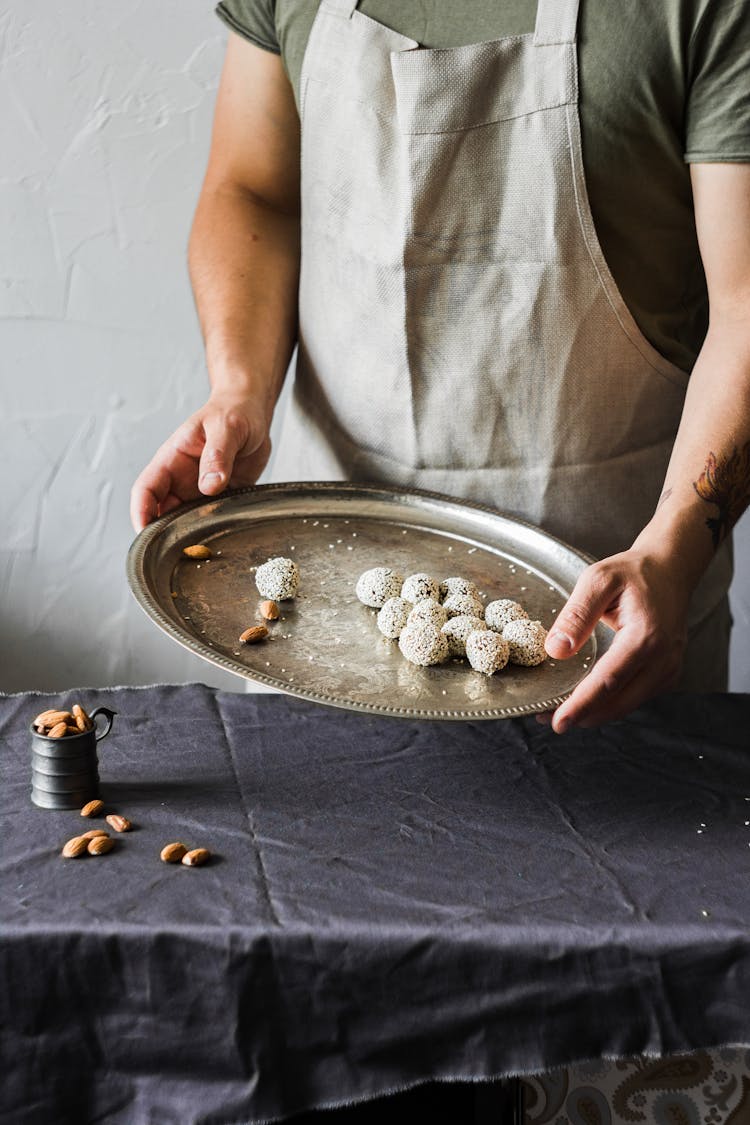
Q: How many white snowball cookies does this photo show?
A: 12